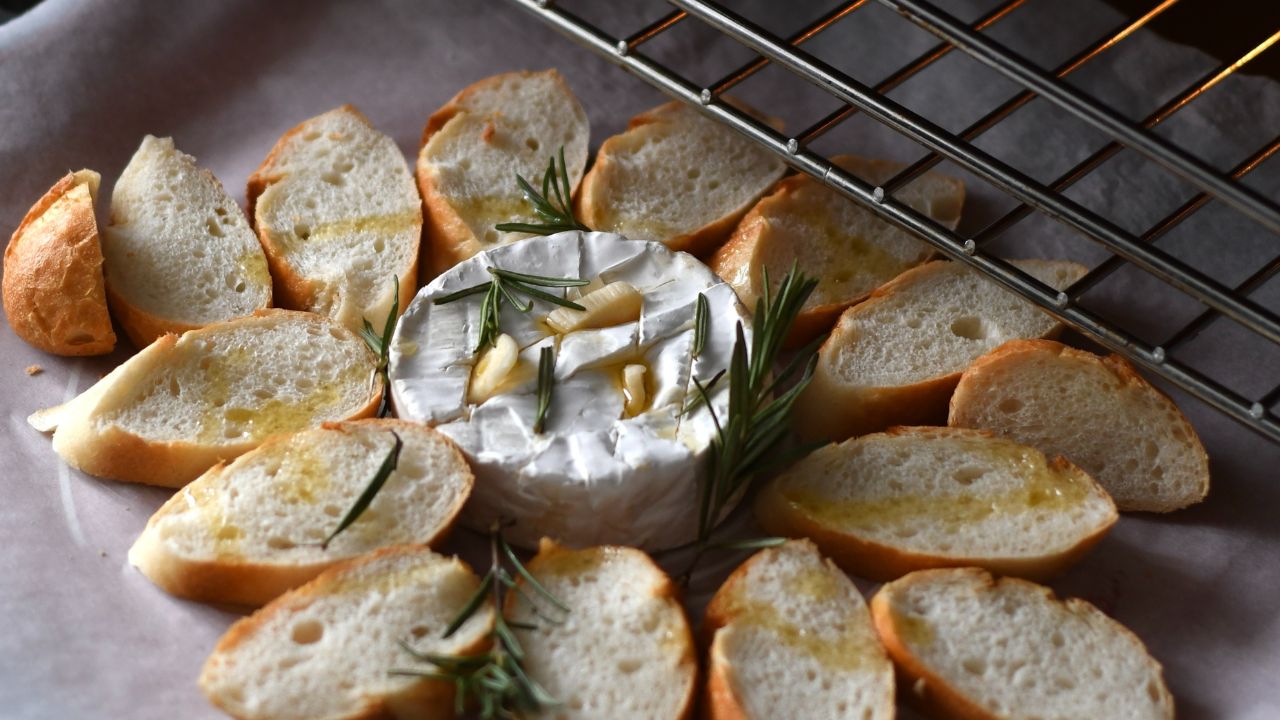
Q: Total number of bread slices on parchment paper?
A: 15